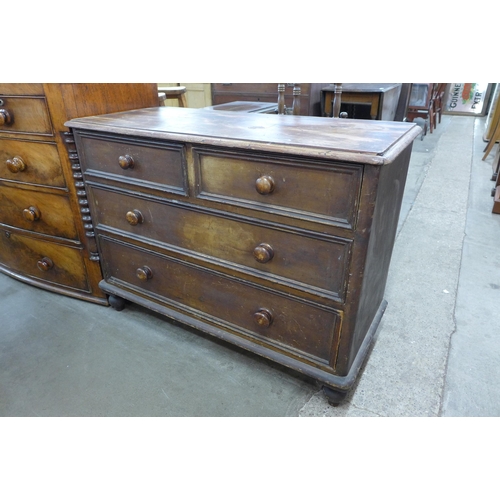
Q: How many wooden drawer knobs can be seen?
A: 10